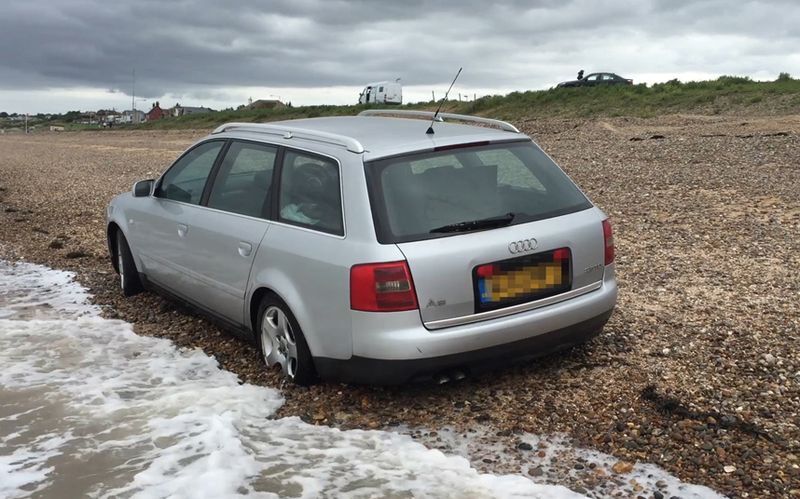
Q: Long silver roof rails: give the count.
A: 2